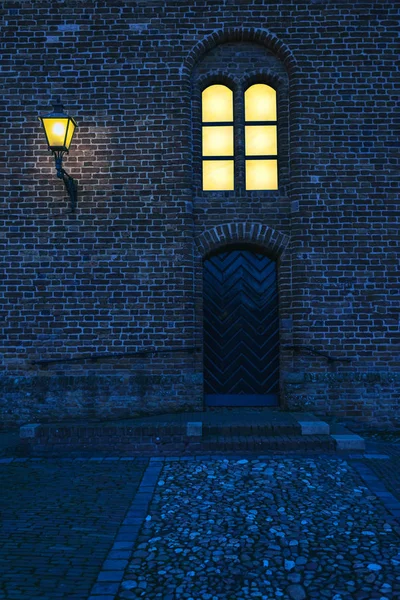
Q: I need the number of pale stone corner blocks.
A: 4